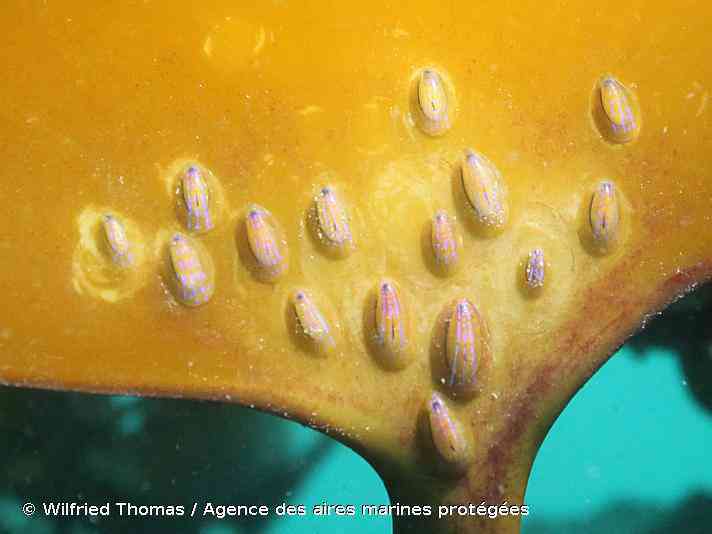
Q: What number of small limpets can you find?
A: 15